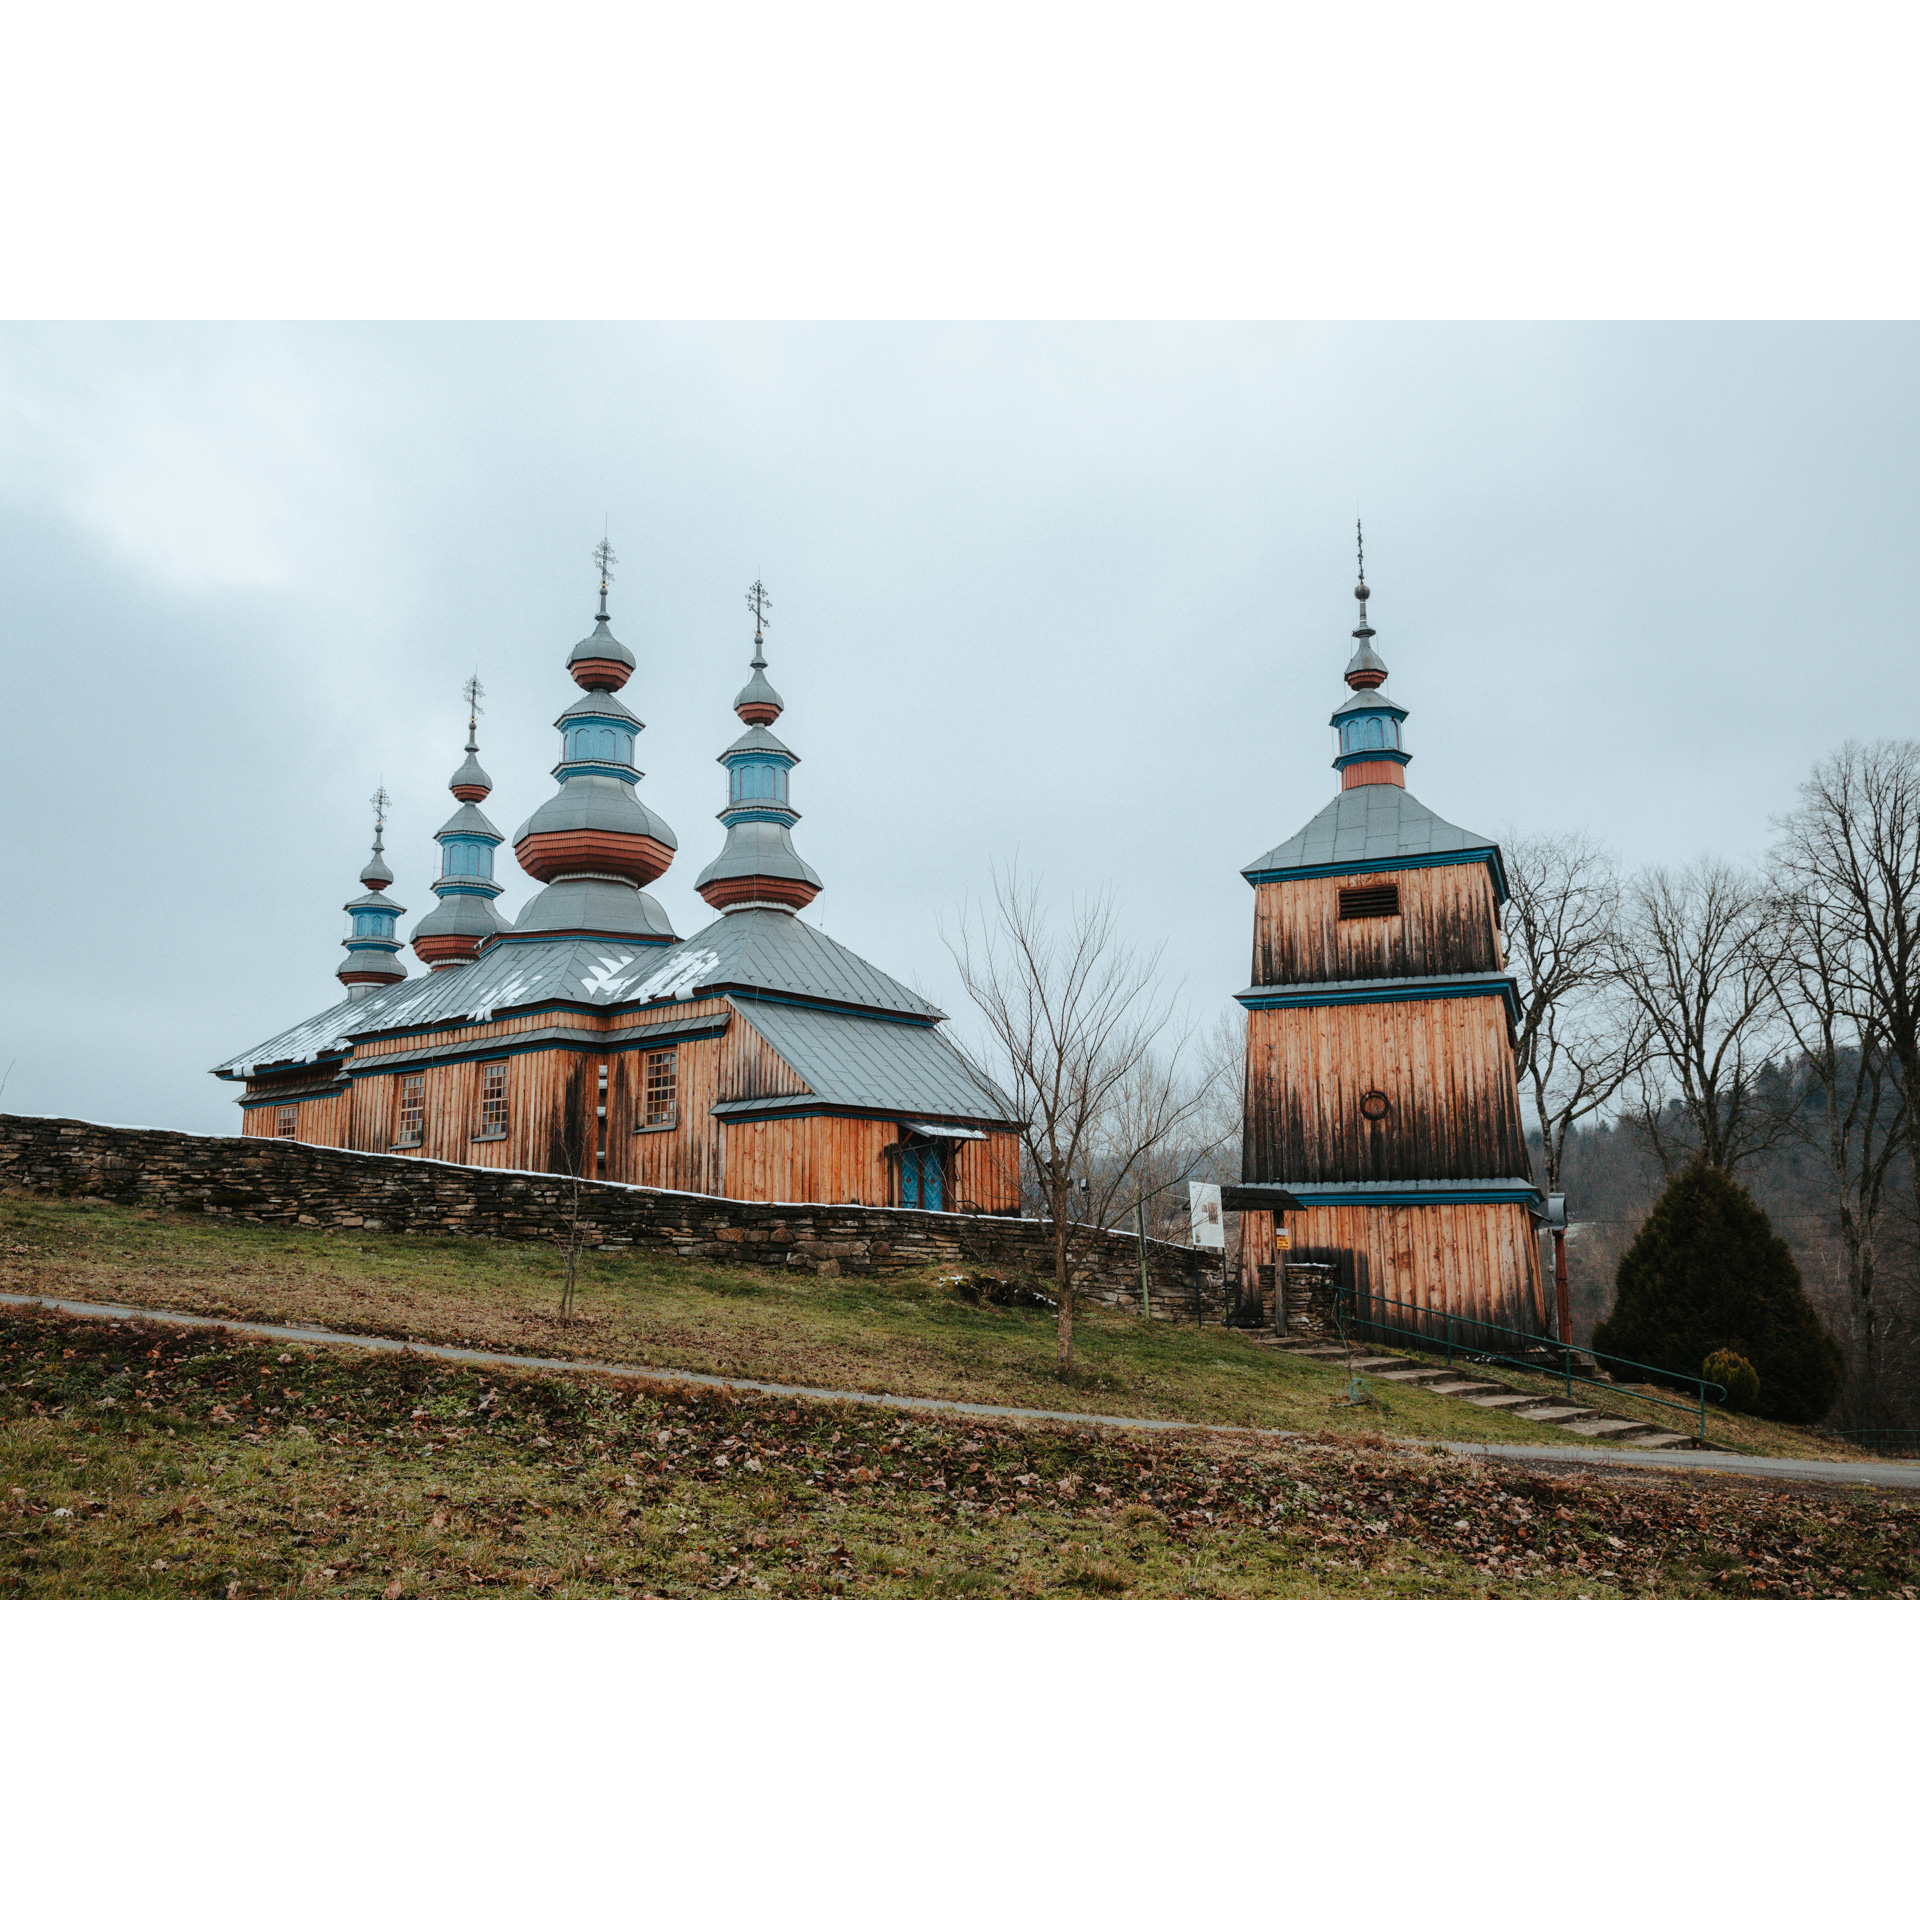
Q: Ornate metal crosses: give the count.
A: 5